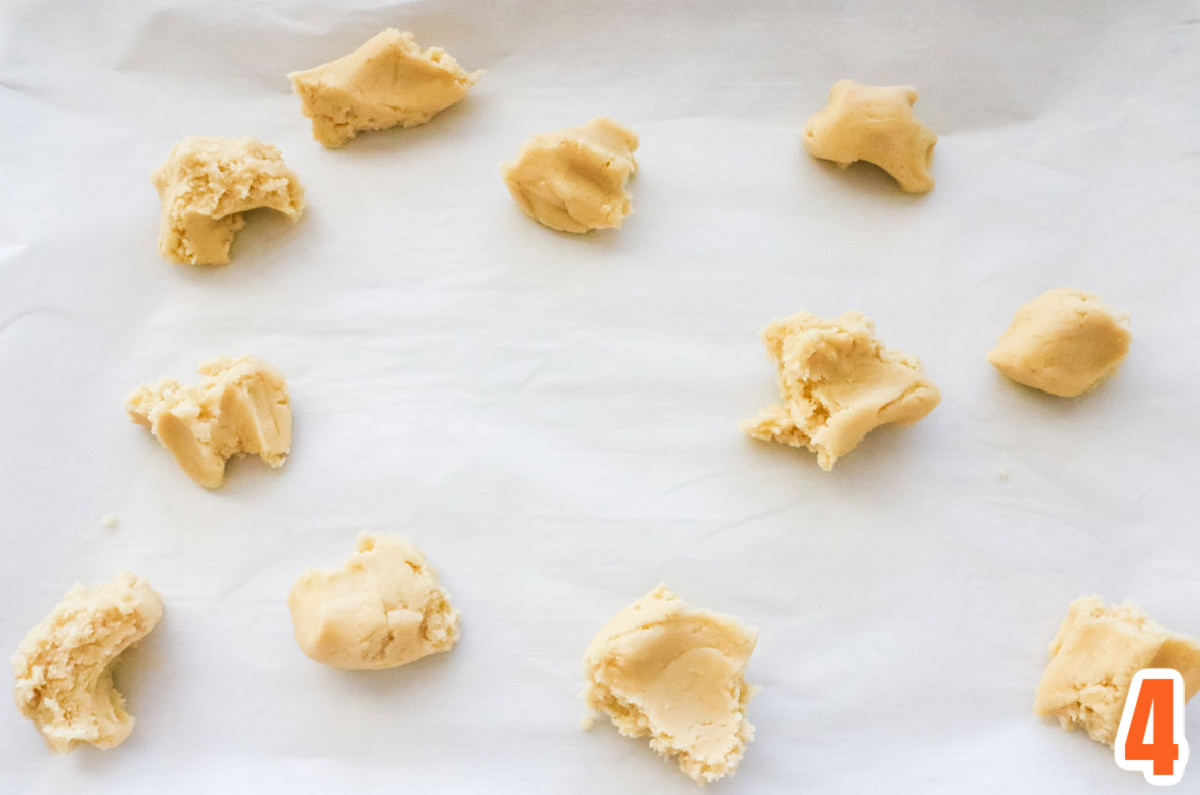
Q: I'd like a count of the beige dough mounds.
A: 11